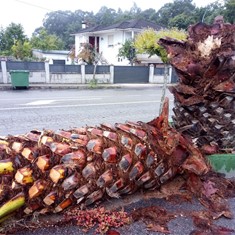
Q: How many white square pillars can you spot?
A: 6